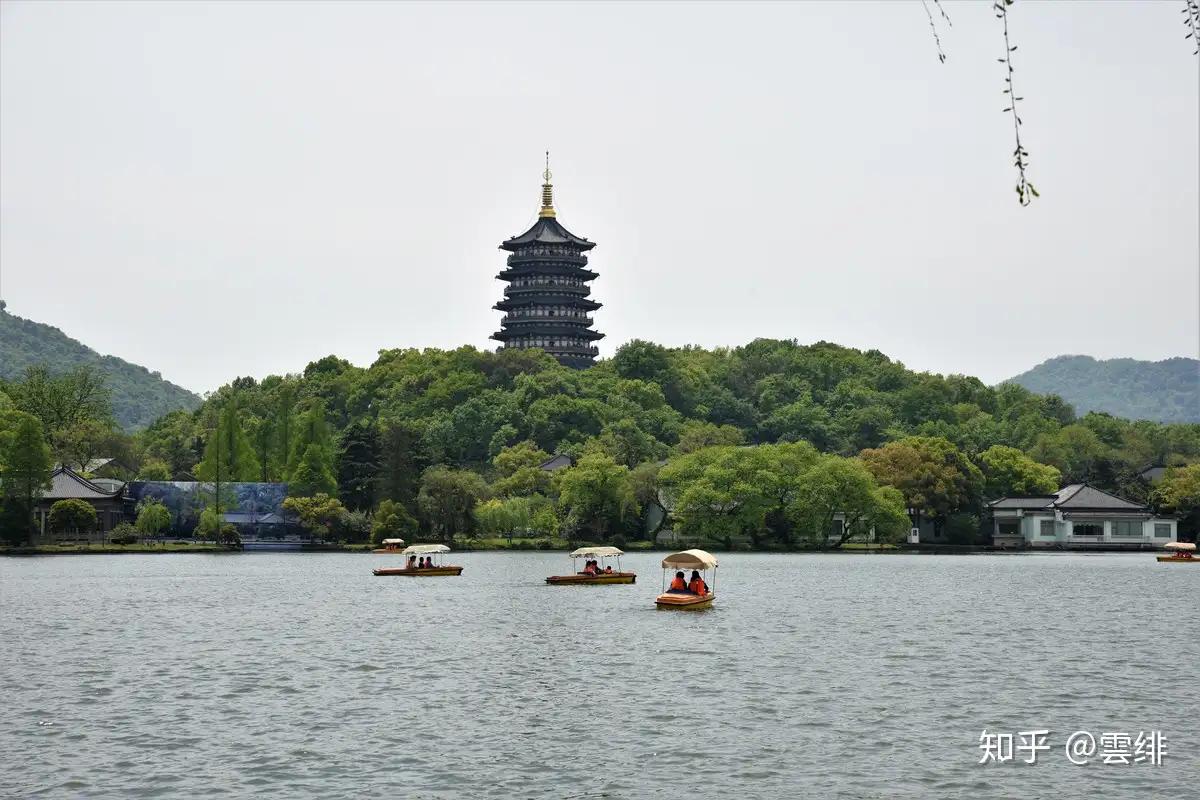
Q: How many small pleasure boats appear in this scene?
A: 5